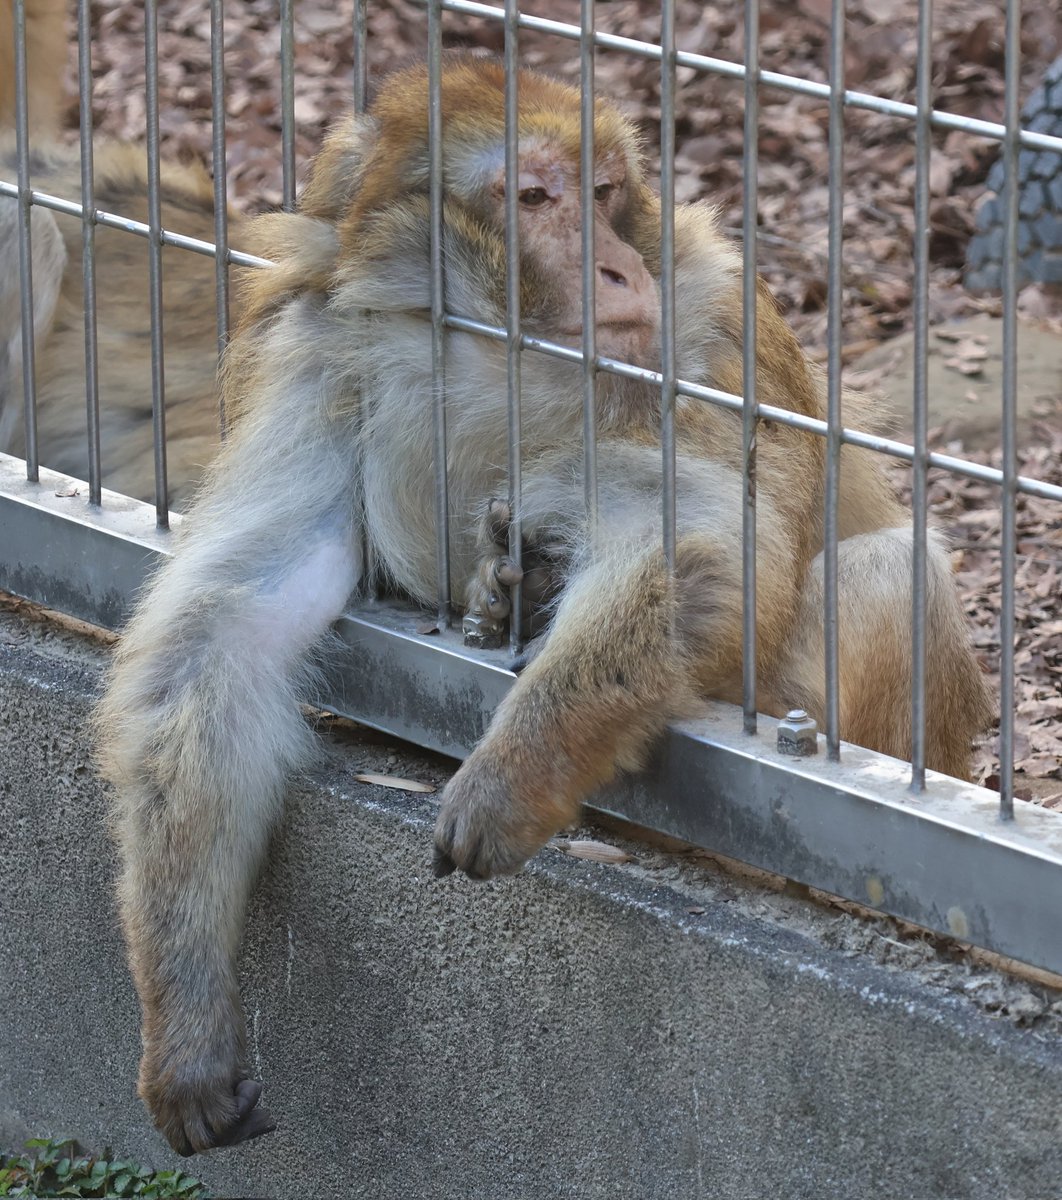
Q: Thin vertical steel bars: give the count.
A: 14